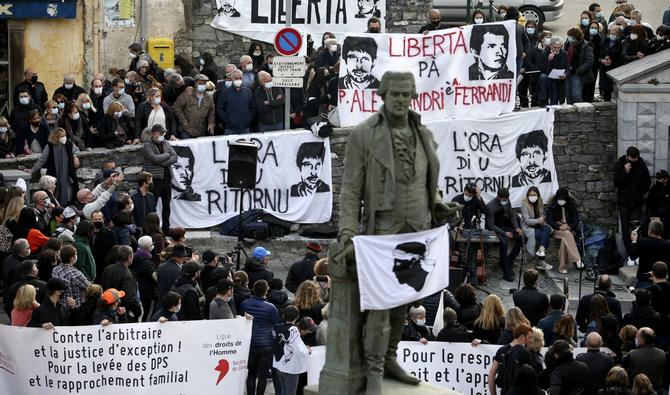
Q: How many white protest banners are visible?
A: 6